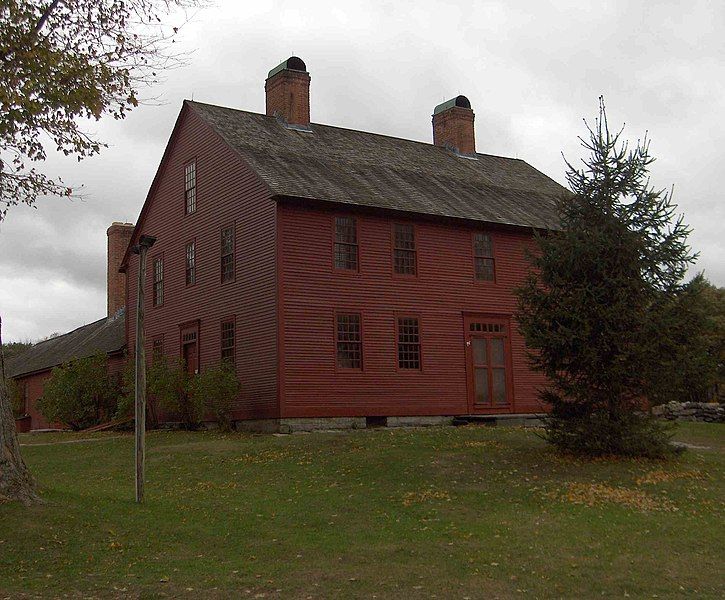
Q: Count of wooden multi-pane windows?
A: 11